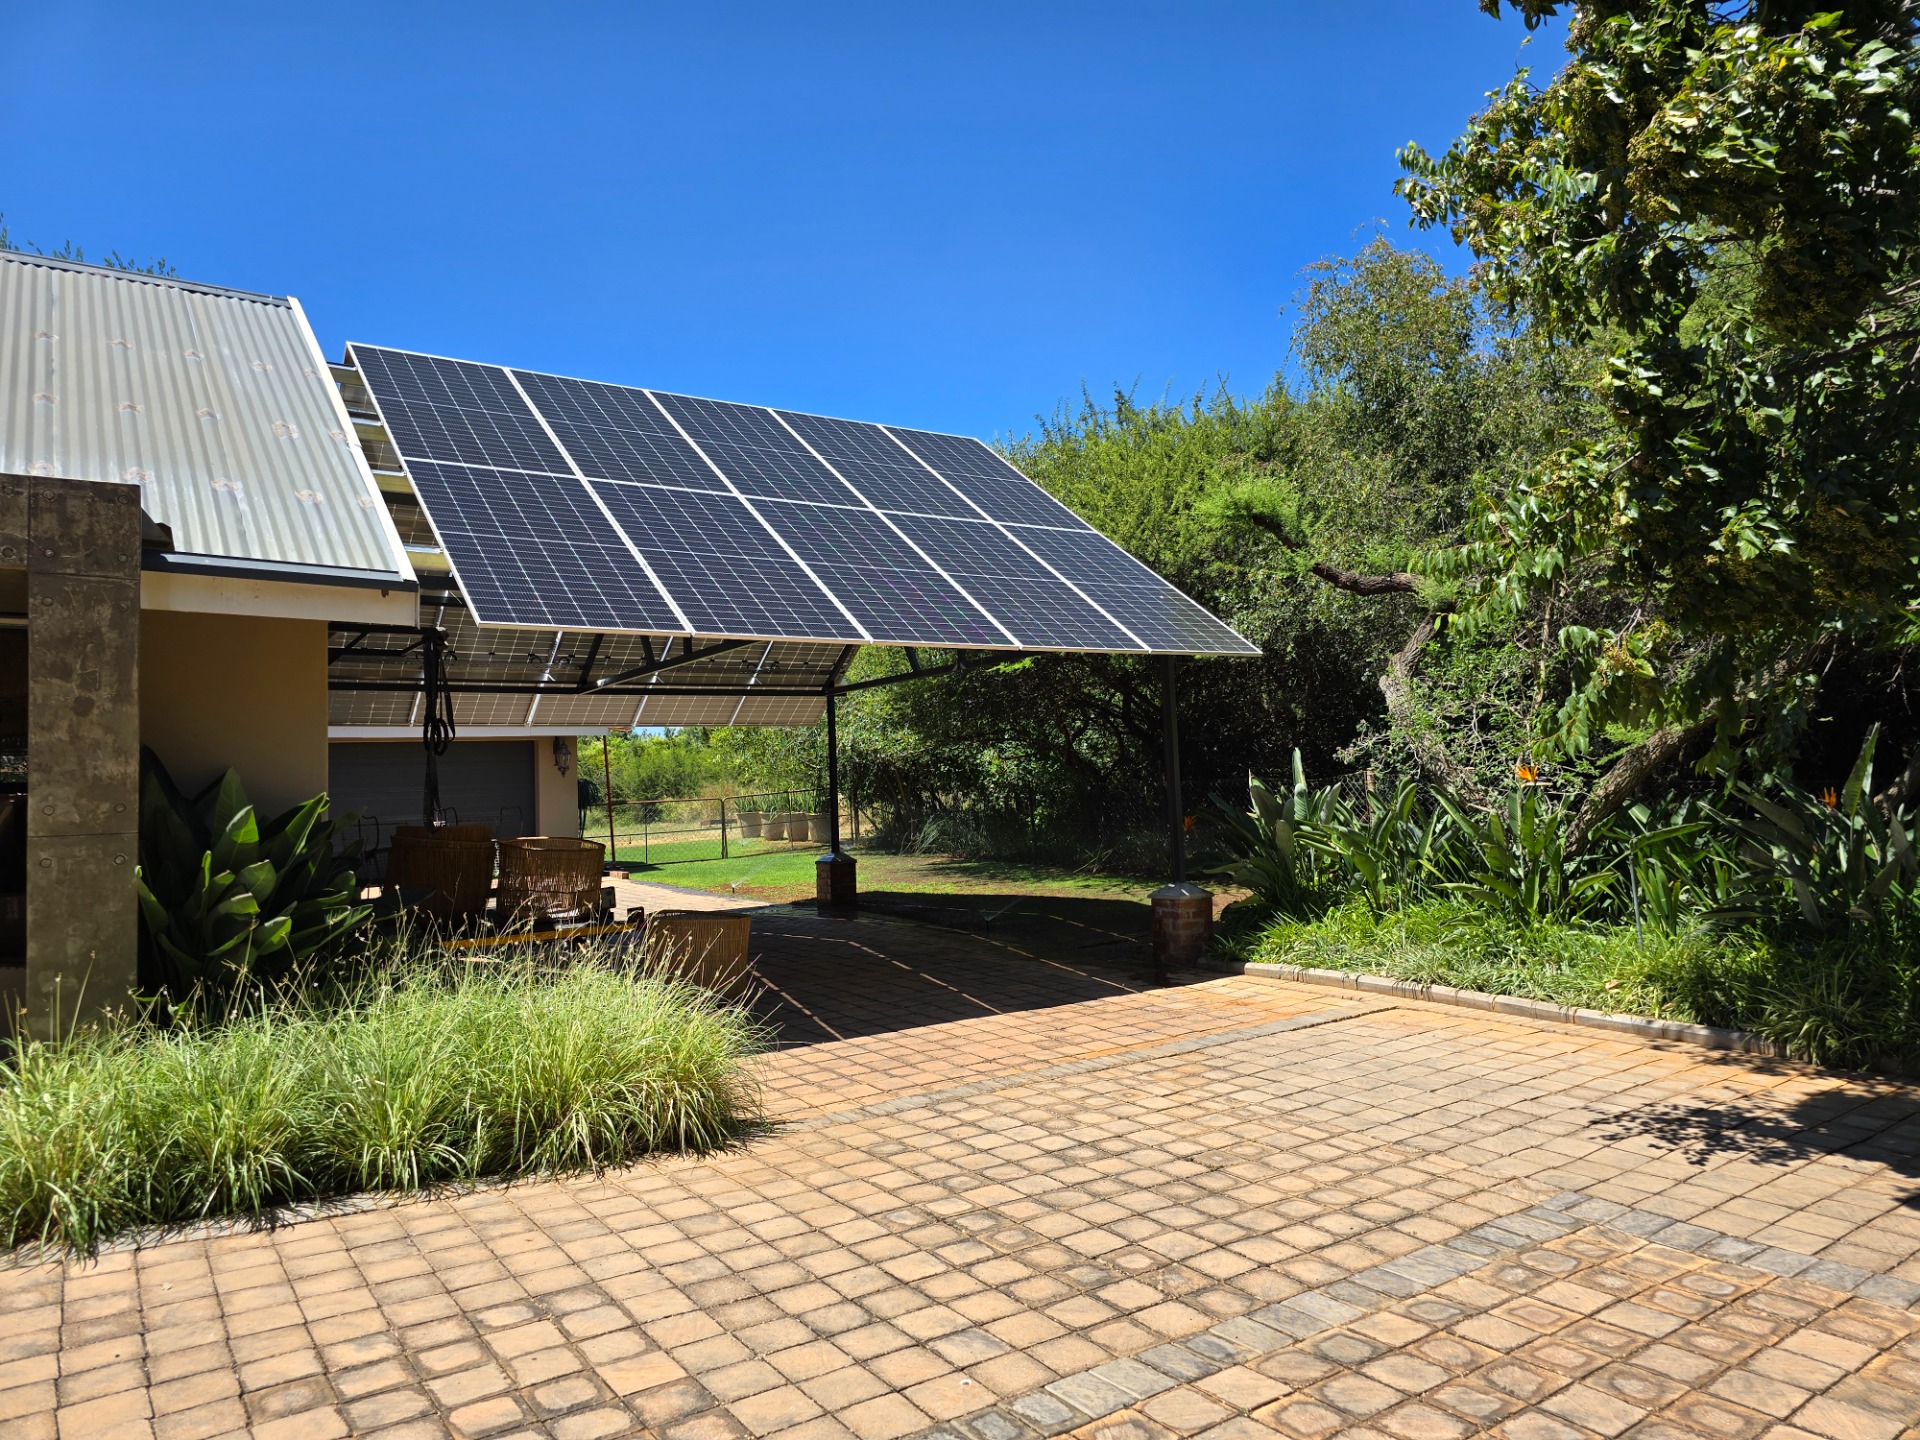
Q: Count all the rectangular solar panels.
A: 10